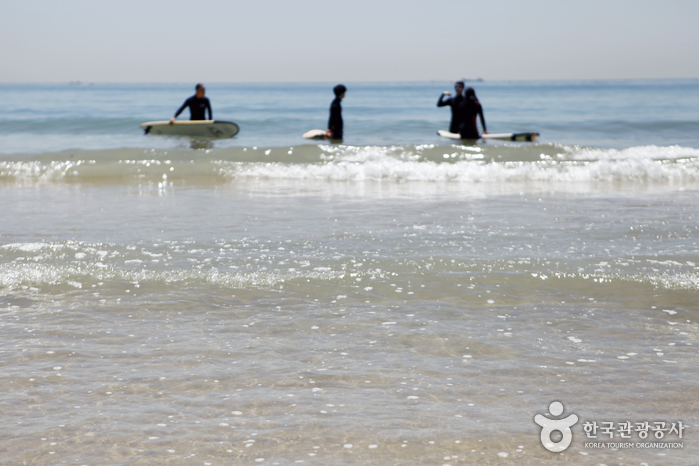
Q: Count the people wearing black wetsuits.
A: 4